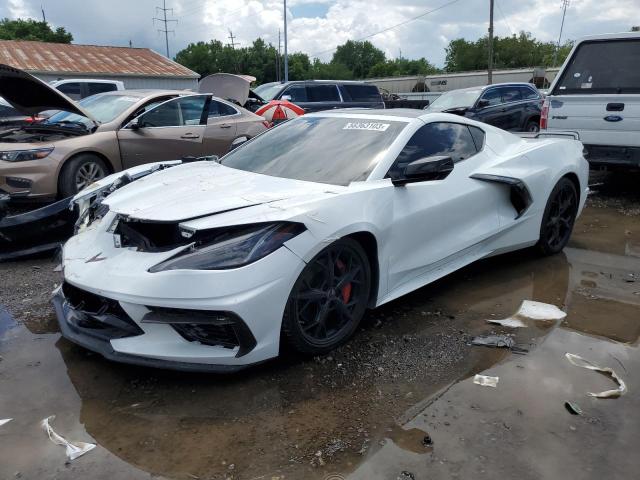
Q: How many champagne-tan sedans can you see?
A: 1